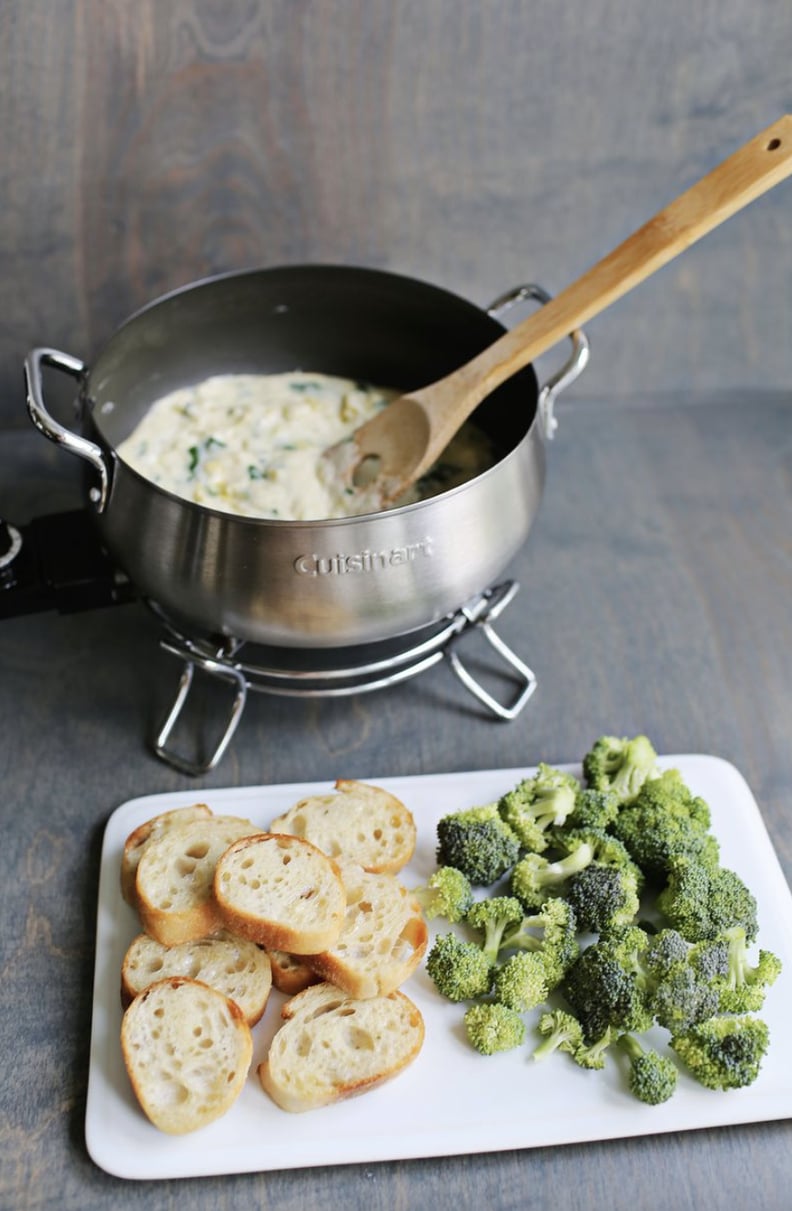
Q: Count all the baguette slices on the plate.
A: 9